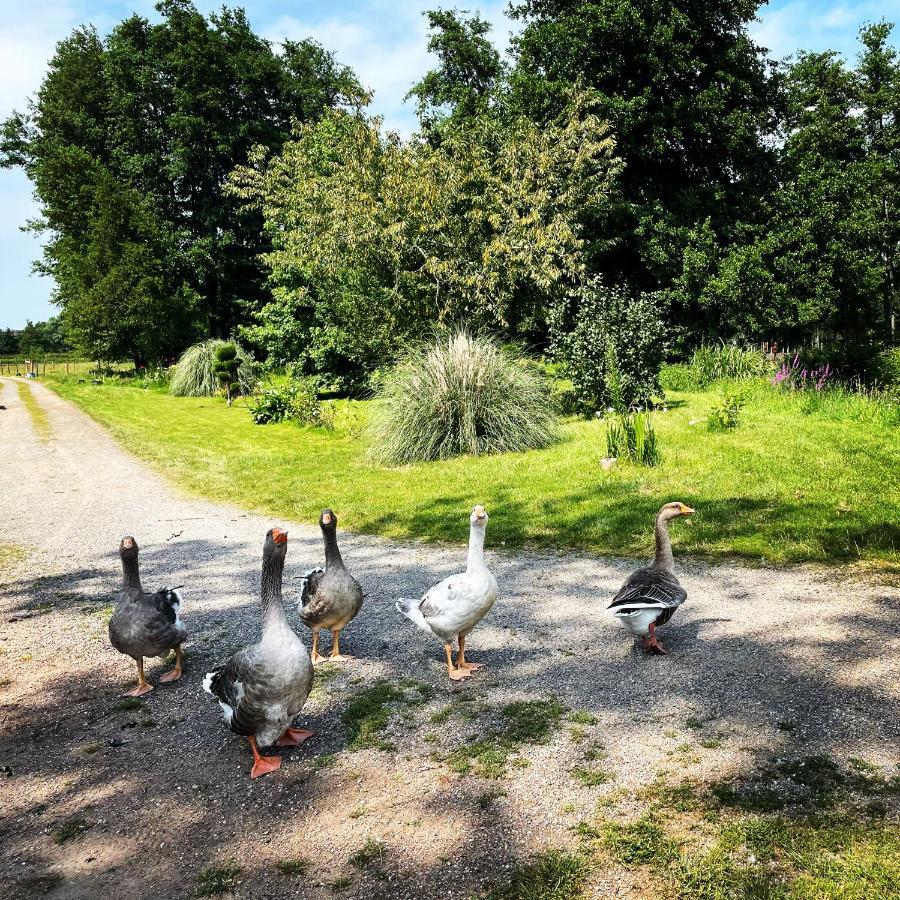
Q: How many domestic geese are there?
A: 5